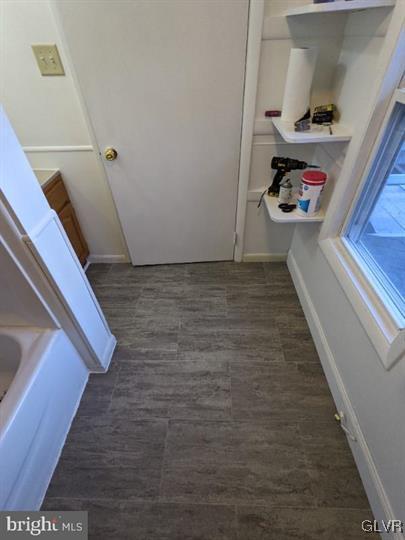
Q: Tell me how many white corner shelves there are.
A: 3